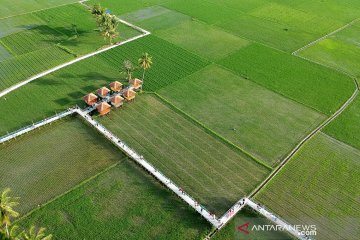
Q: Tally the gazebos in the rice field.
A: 7